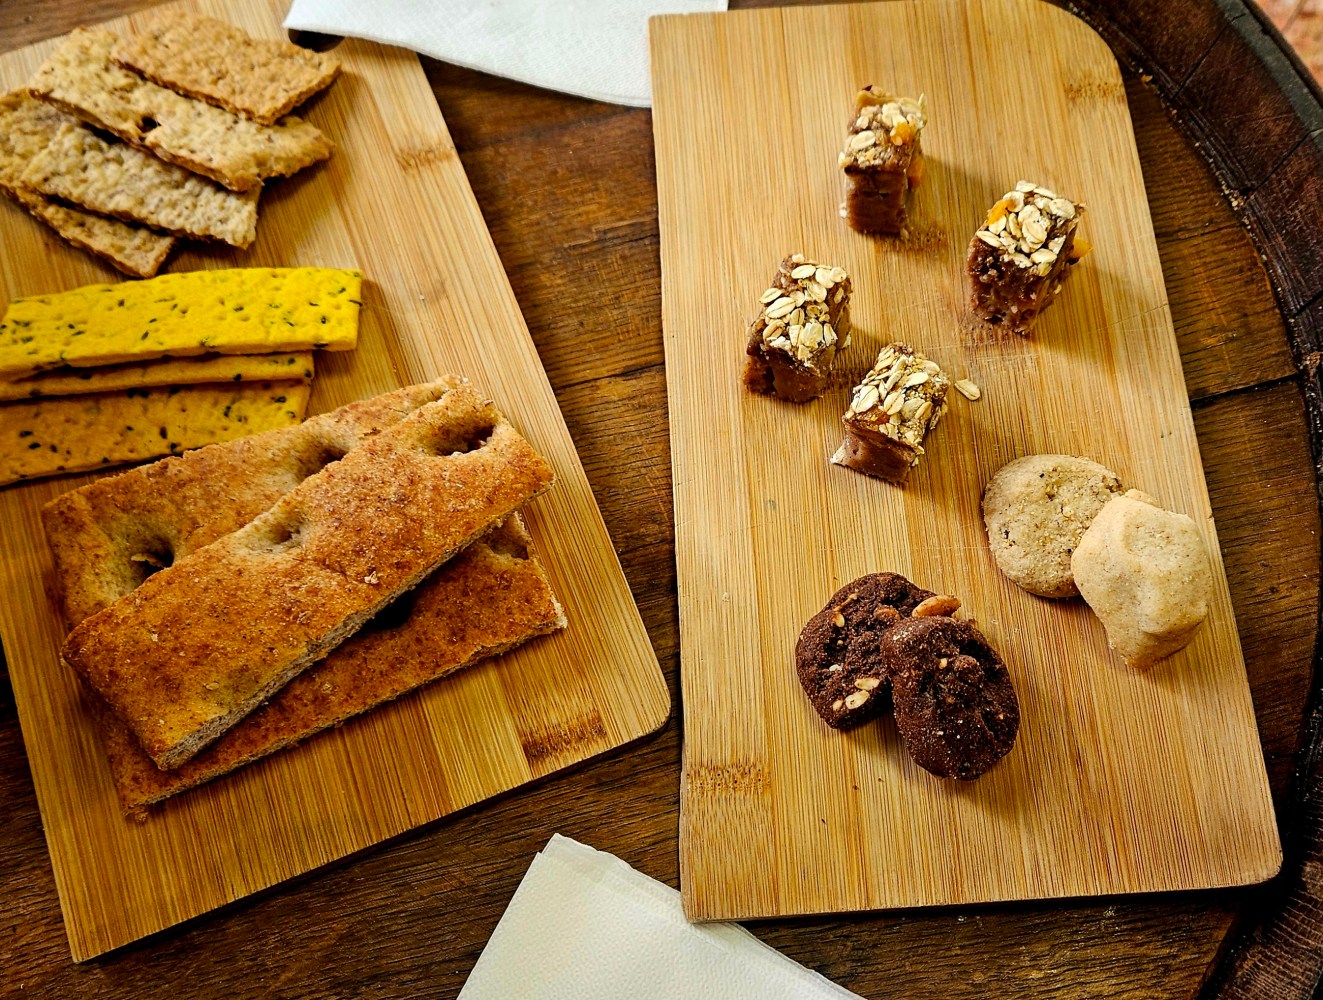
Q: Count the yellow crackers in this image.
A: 3